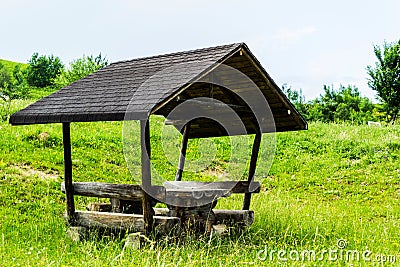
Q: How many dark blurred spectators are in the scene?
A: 0